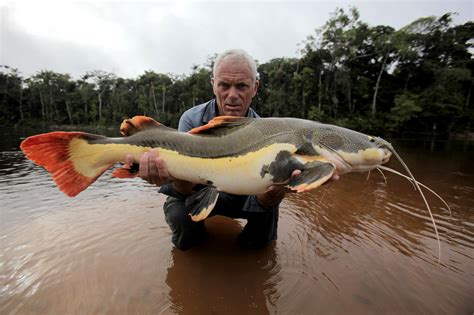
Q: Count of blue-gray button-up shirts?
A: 1